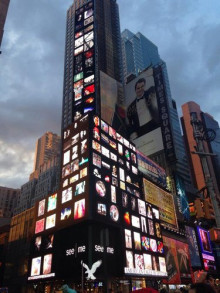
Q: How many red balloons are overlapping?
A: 0